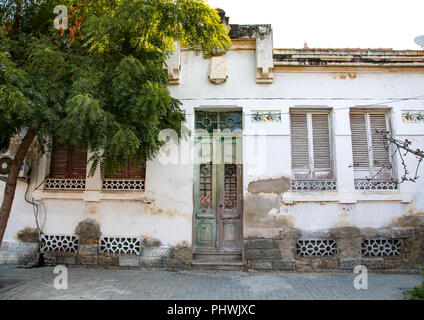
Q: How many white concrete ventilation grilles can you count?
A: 4